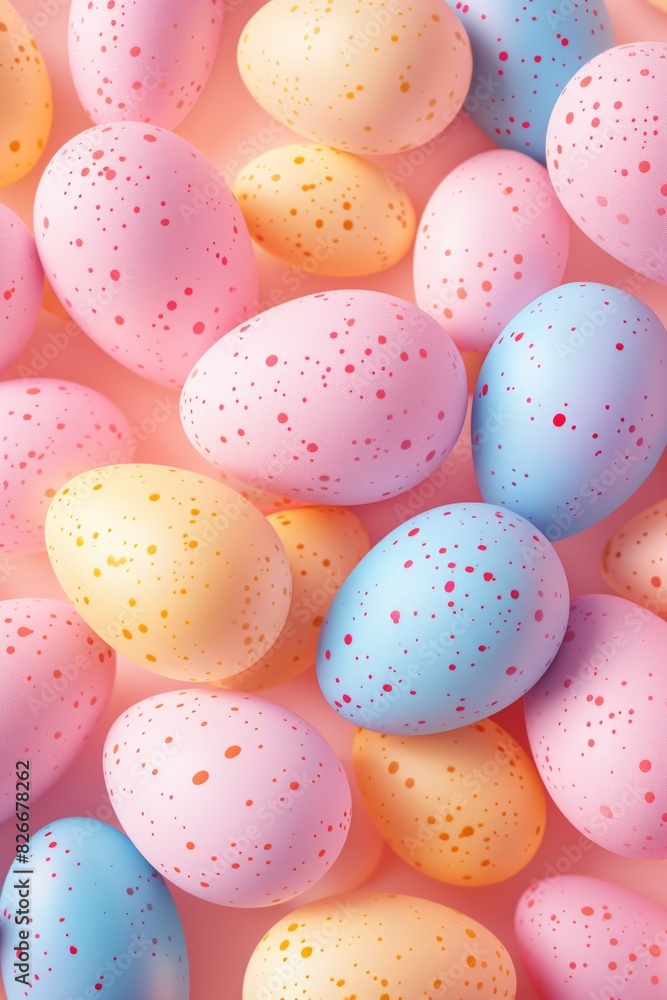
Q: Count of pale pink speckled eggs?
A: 11